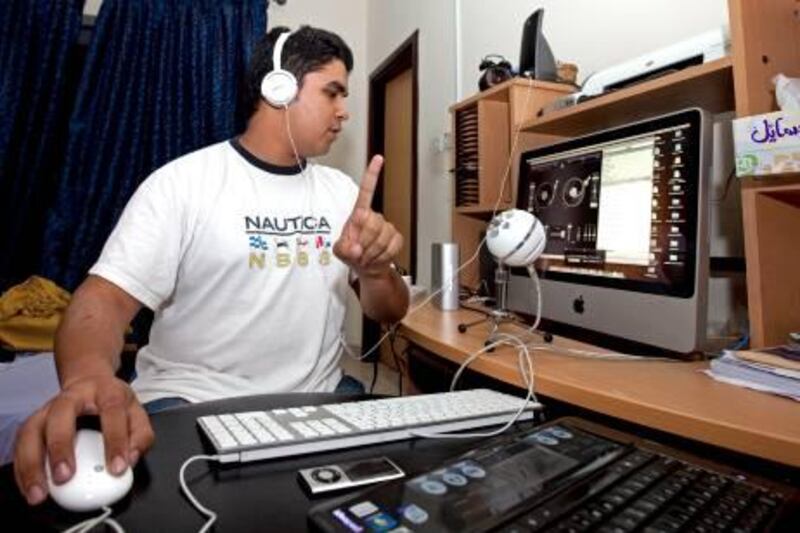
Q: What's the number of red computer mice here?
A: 0